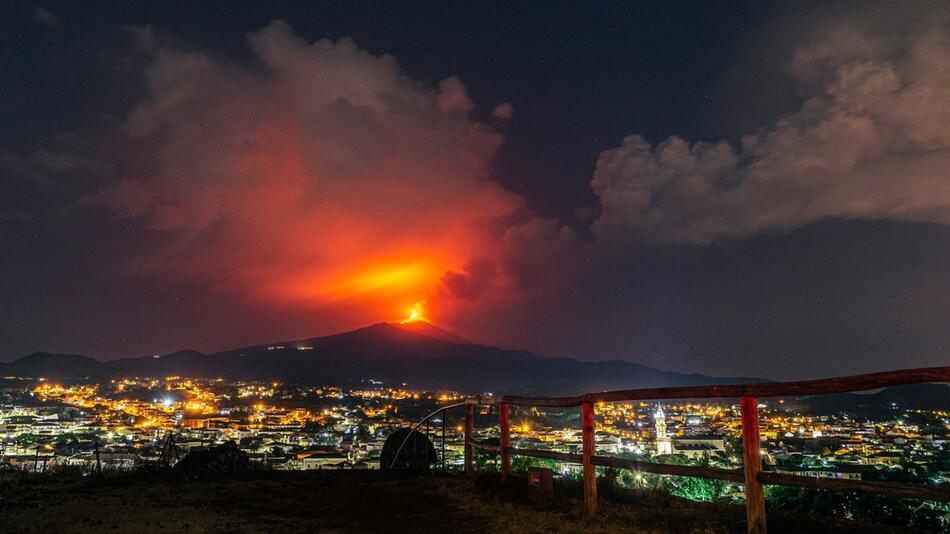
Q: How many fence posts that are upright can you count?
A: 4